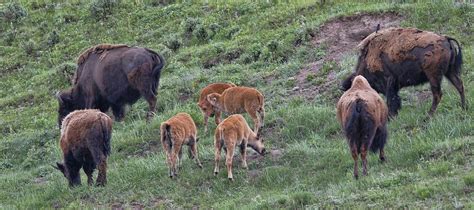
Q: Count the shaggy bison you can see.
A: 4